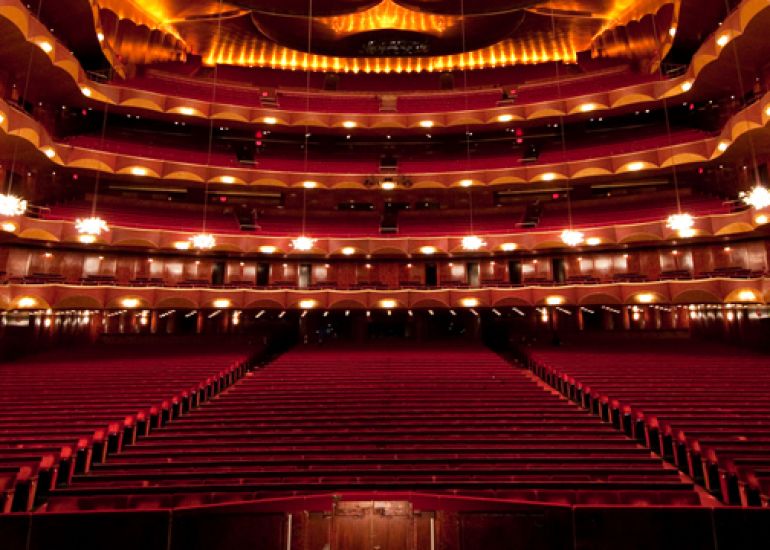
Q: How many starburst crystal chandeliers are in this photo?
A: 8